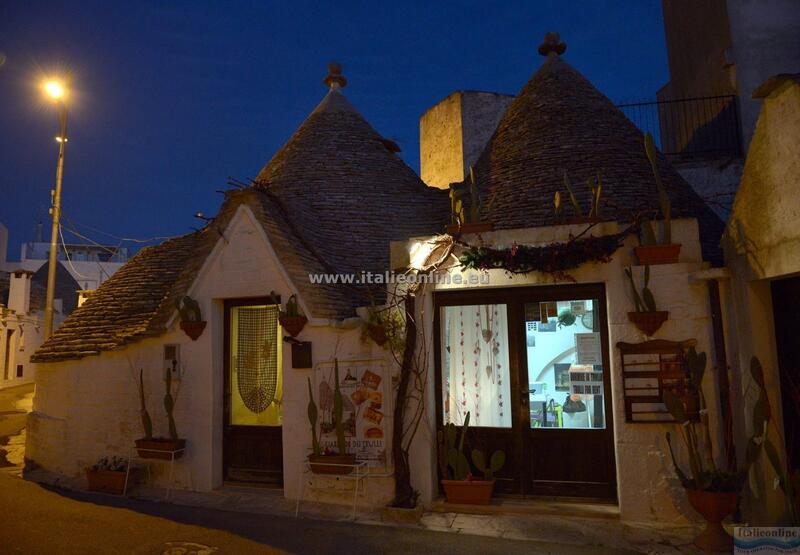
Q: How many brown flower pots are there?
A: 12